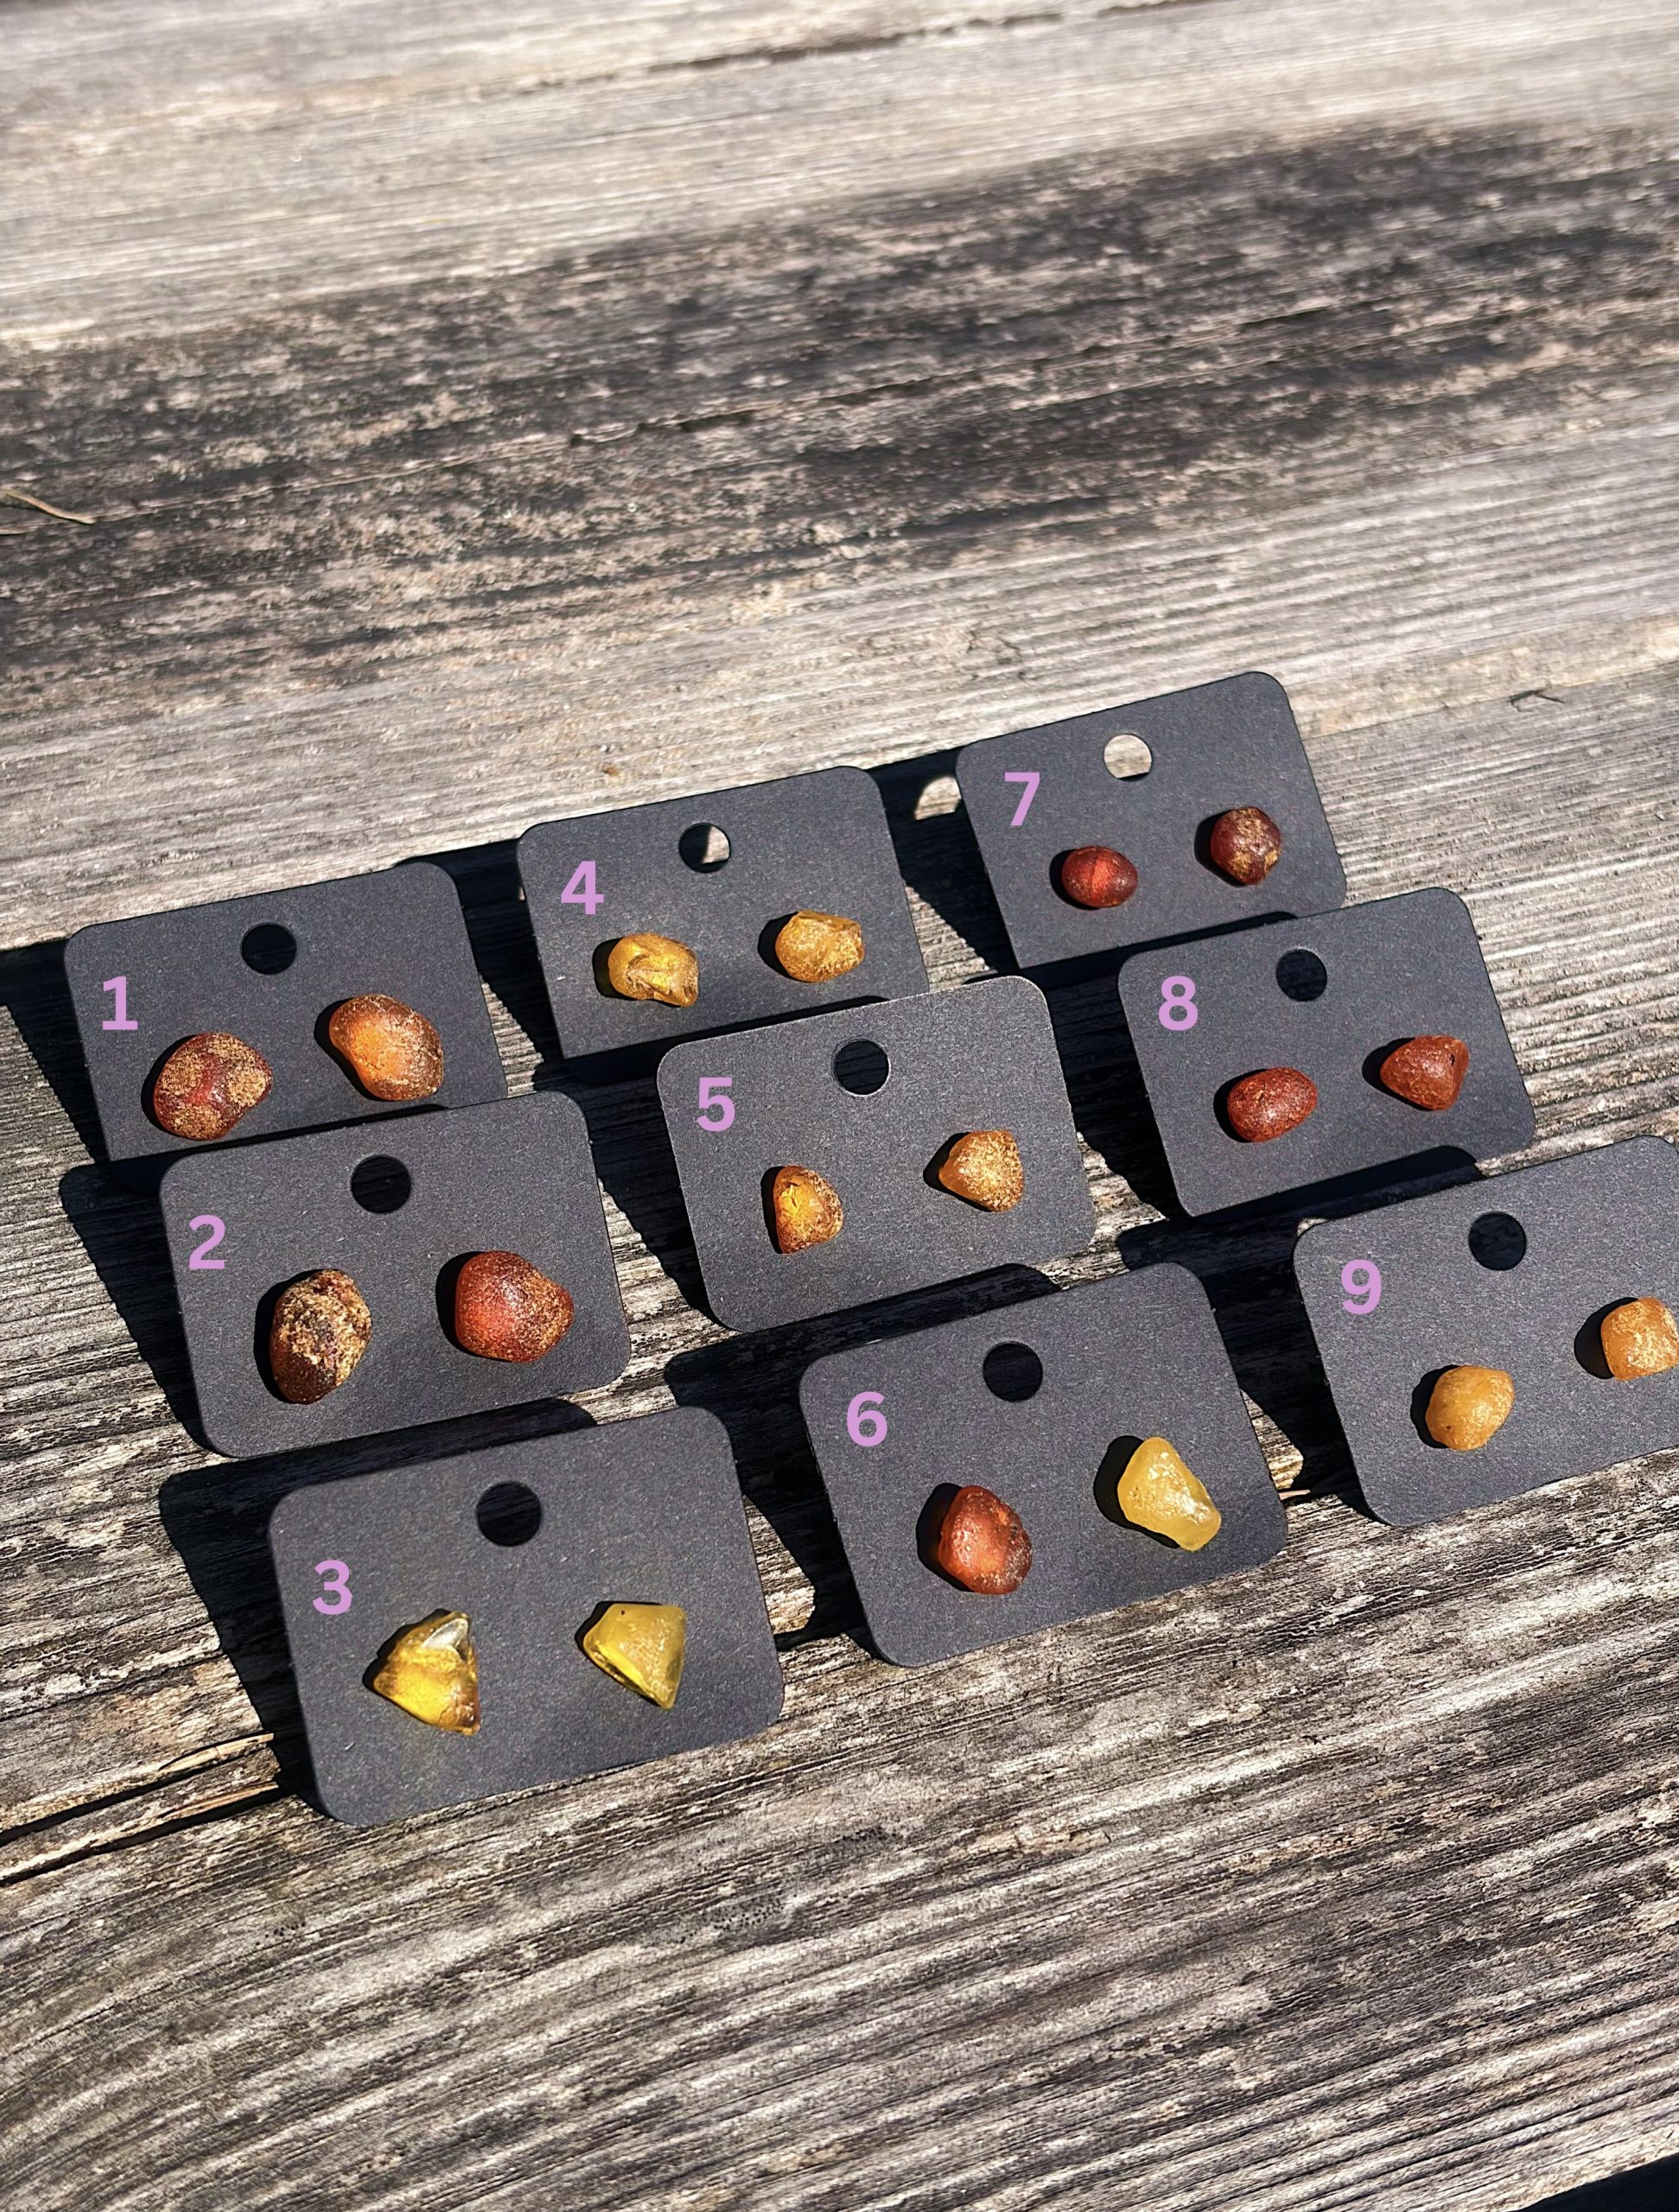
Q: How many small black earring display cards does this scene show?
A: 9